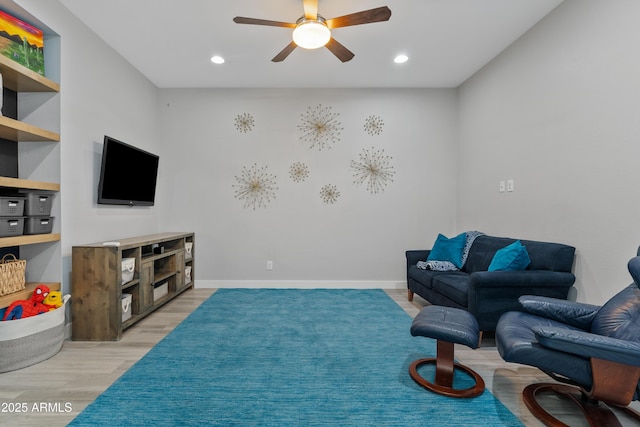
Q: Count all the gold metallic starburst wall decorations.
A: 7